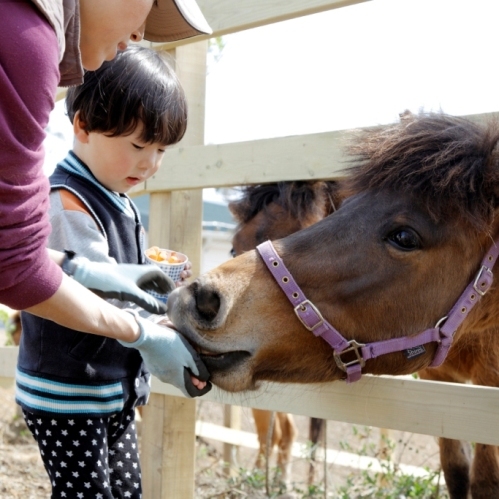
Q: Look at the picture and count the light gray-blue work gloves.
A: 2